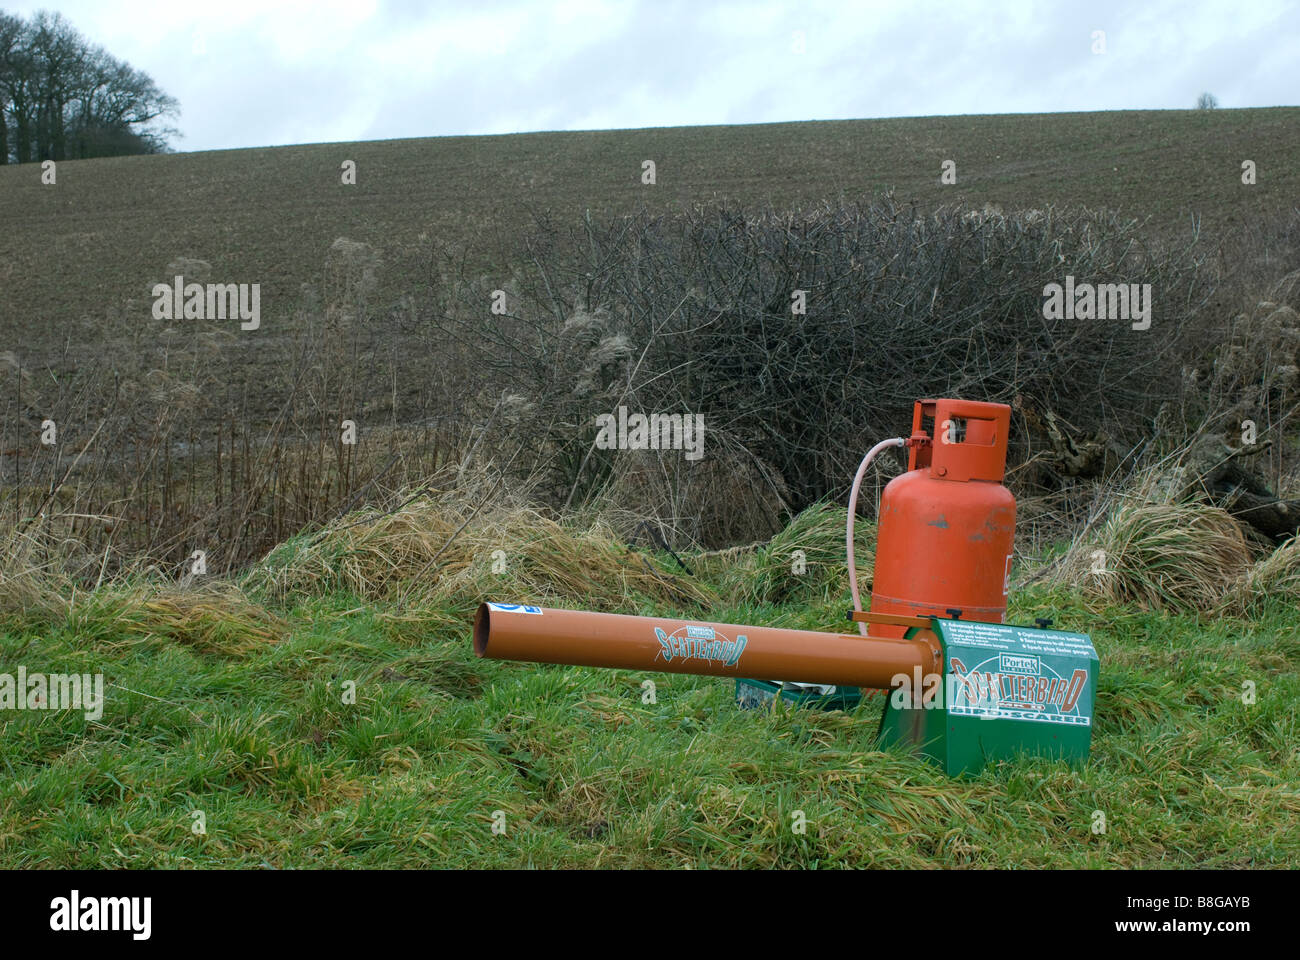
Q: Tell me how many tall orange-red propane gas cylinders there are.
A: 1